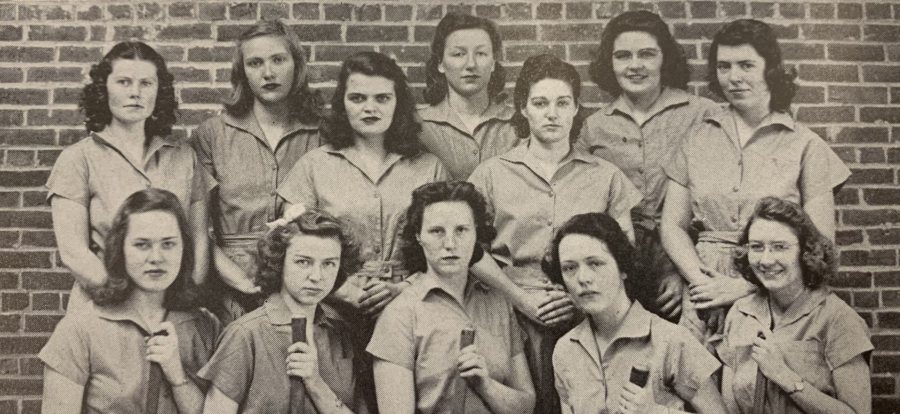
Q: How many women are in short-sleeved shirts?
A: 12